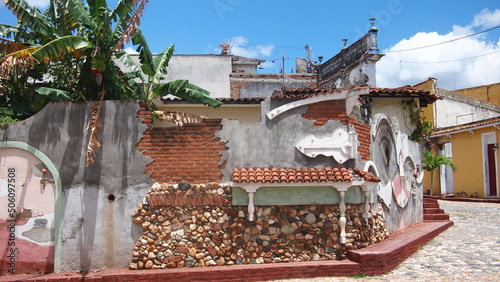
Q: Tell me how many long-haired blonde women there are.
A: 0